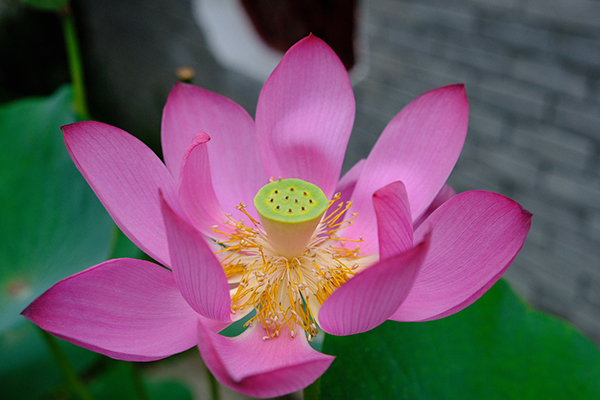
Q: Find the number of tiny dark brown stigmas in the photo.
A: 10